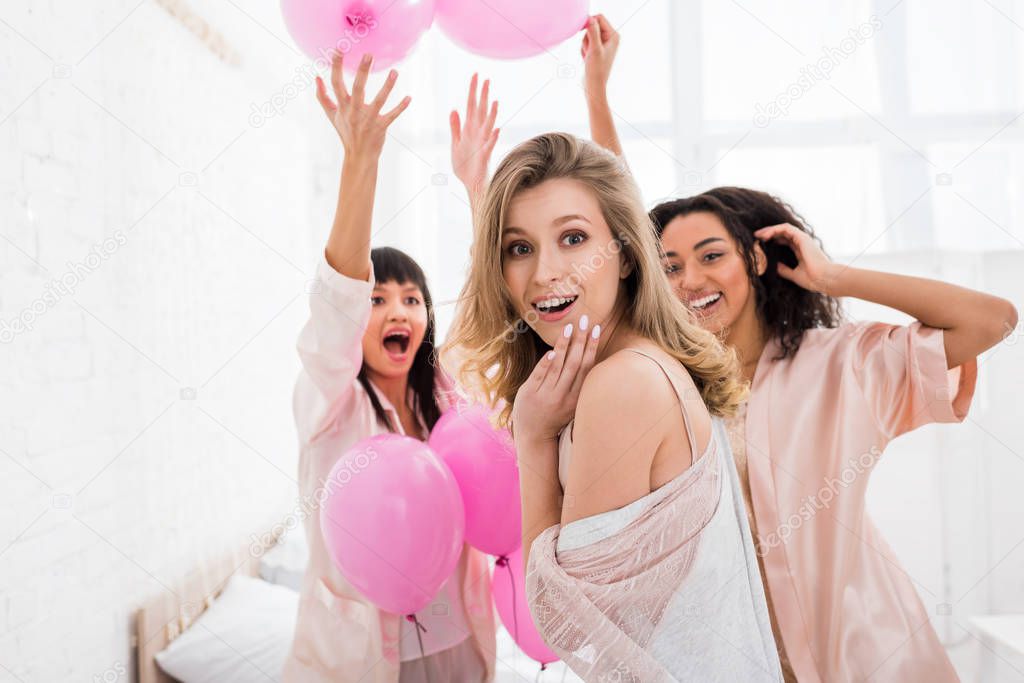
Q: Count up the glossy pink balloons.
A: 5